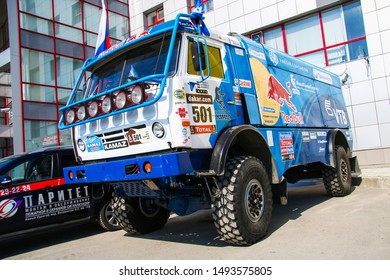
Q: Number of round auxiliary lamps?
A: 6